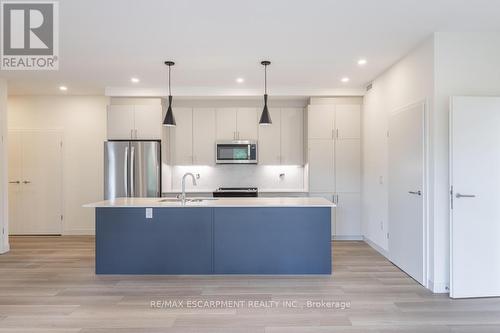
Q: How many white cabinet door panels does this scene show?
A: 14